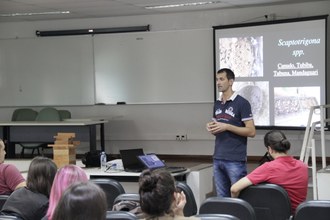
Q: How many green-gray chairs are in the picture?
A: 3